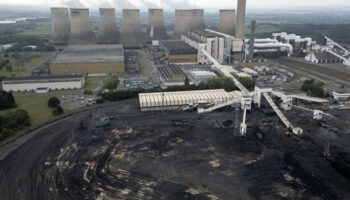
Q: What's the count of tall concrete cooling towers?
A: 8